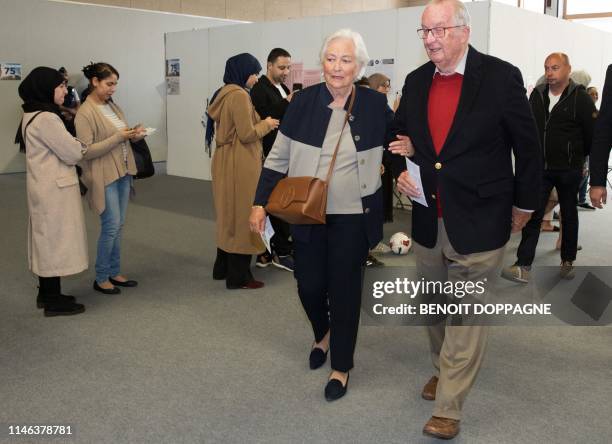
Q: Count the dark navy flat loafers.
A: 2